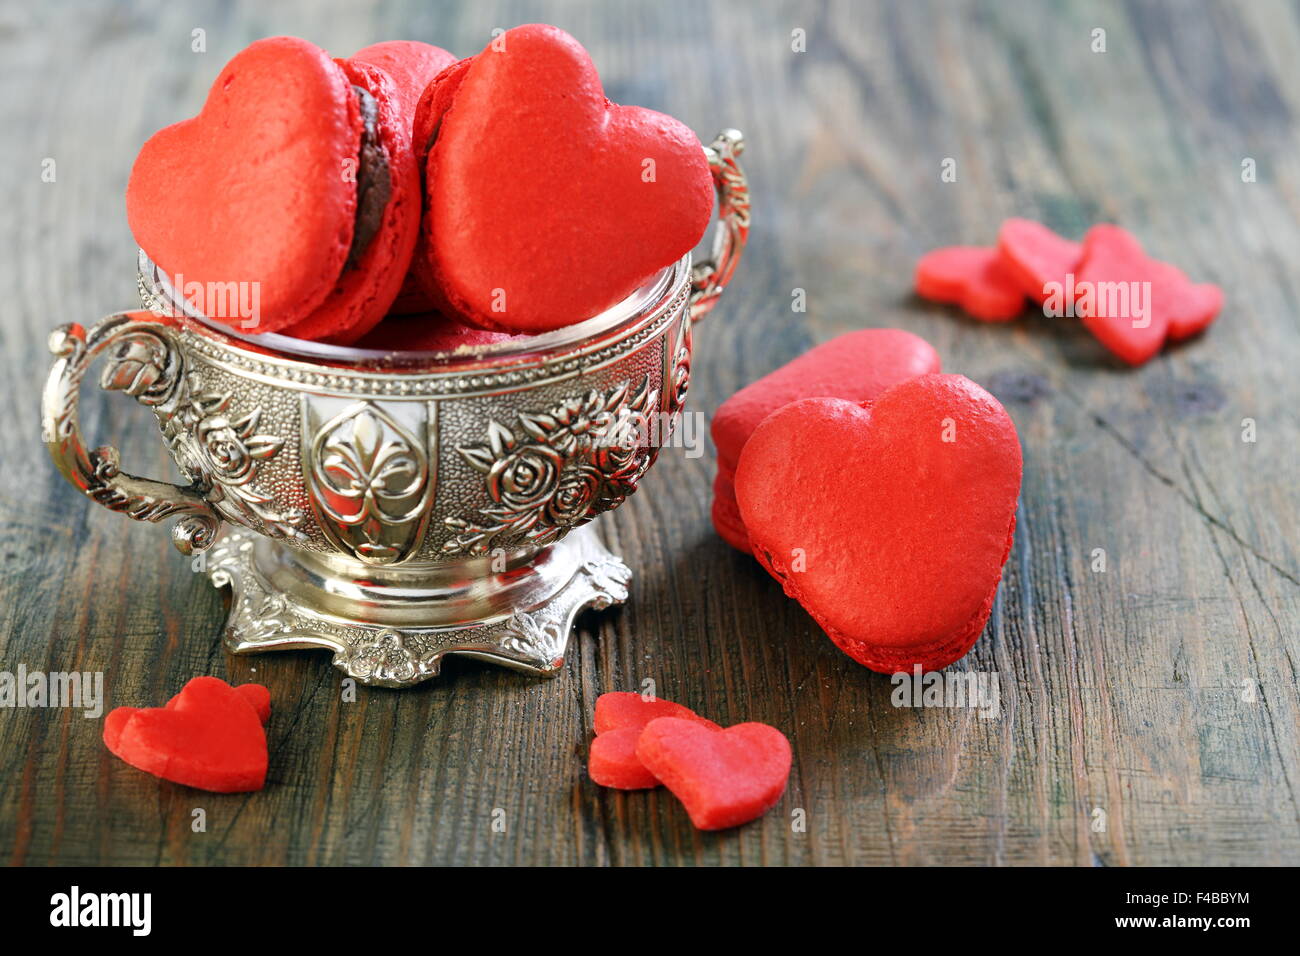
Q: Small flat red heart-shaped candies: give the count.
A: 8